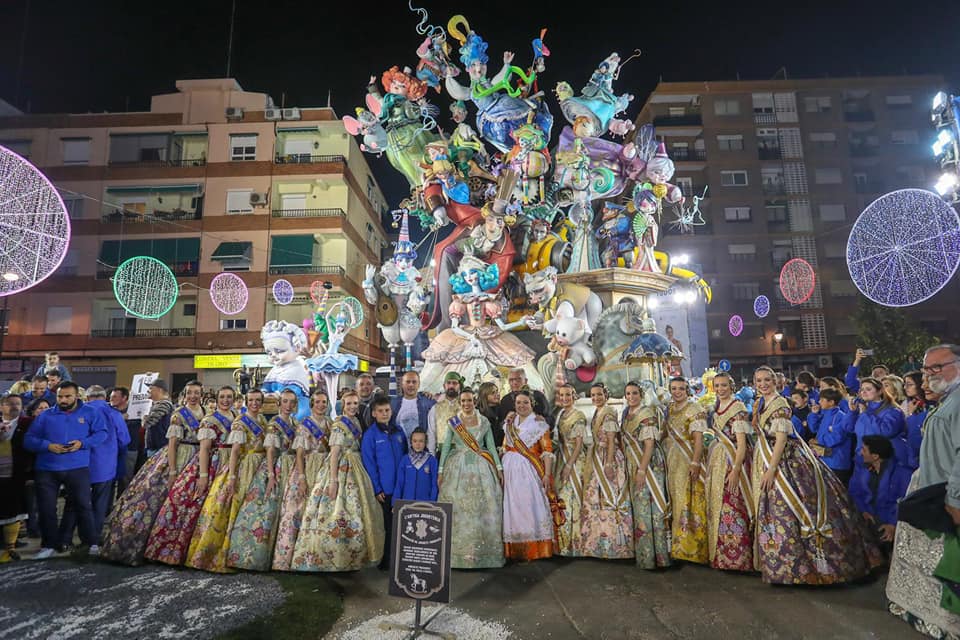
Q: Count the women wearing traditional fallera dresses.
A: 14